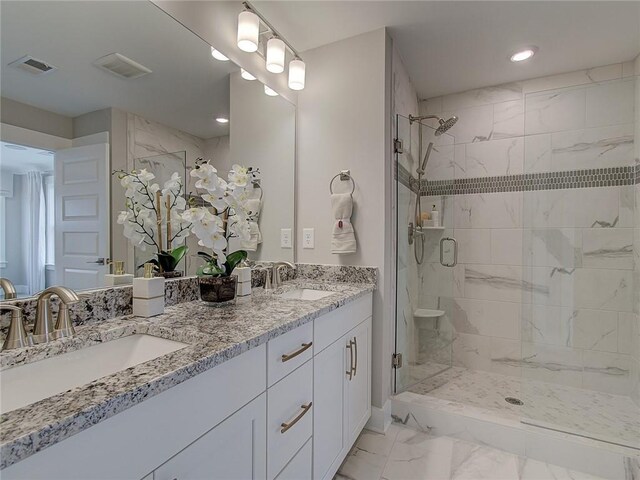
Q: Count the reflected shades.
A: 3